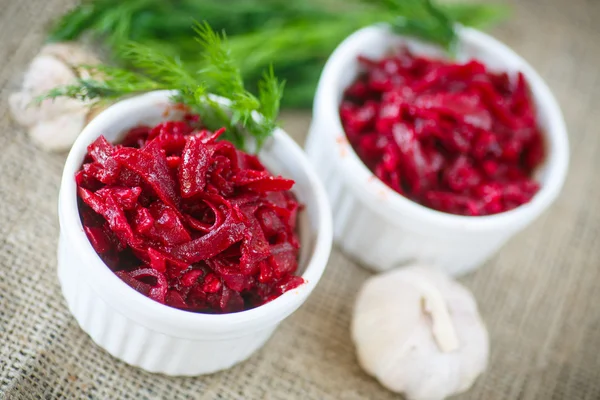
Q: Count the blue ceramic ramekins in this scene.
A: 0